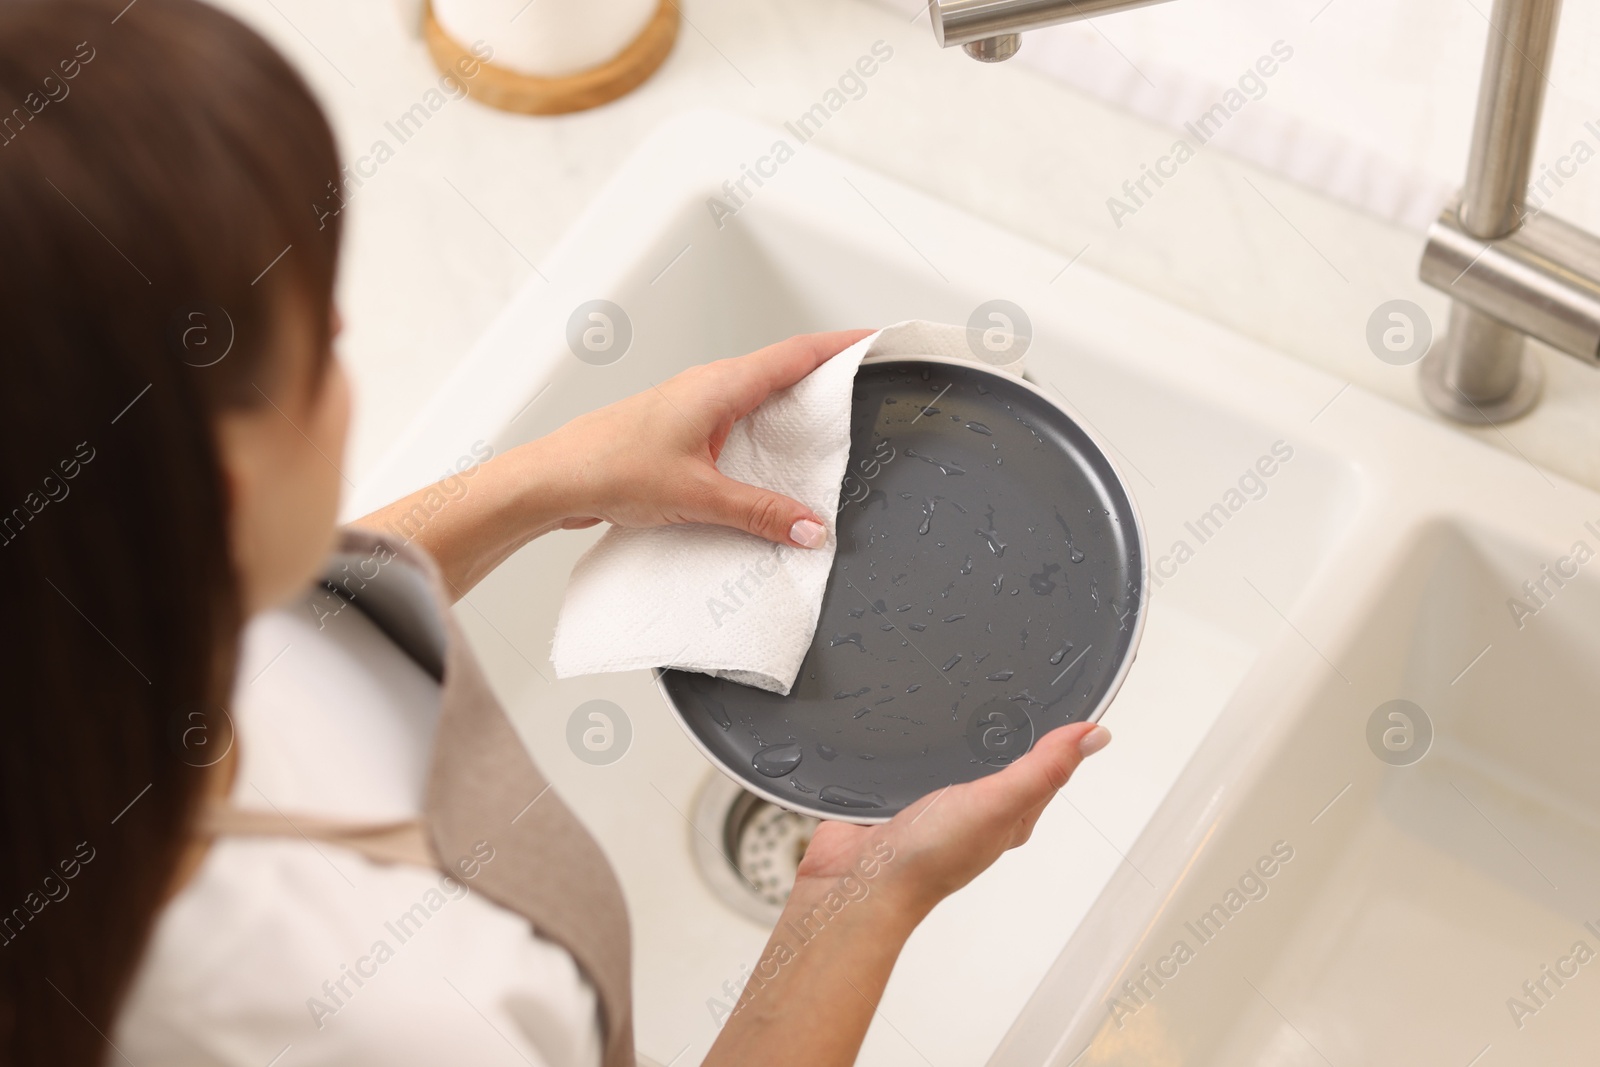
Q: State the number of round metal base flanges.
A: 1